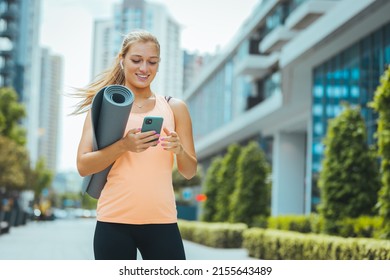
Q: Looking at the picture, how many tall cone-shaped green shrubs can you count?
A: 5